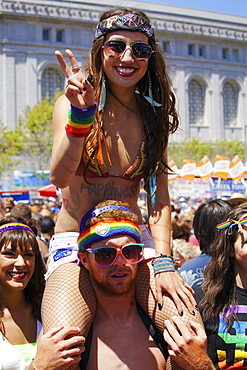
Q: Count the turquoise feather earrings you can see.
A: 2